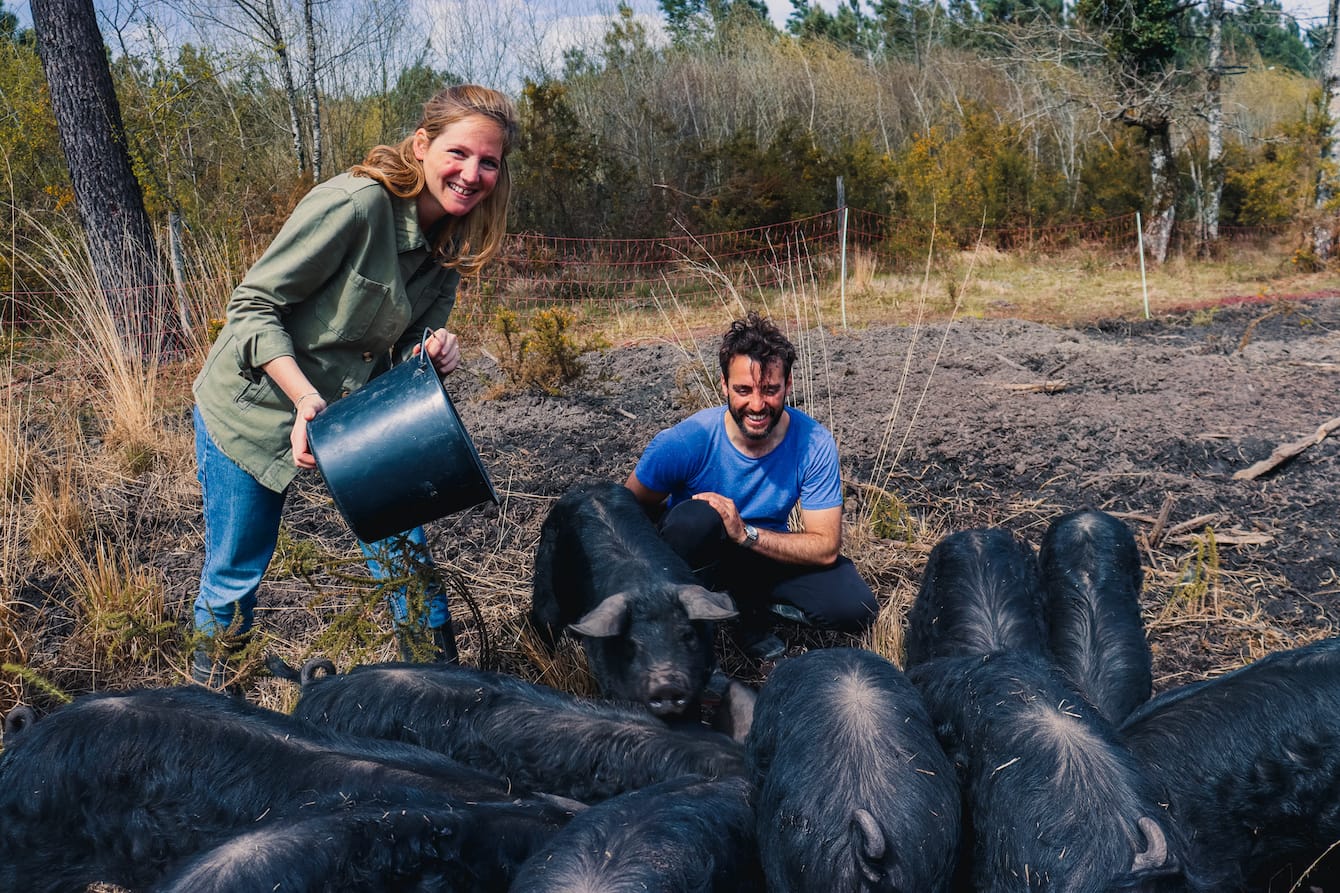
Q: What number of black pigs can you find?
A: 10